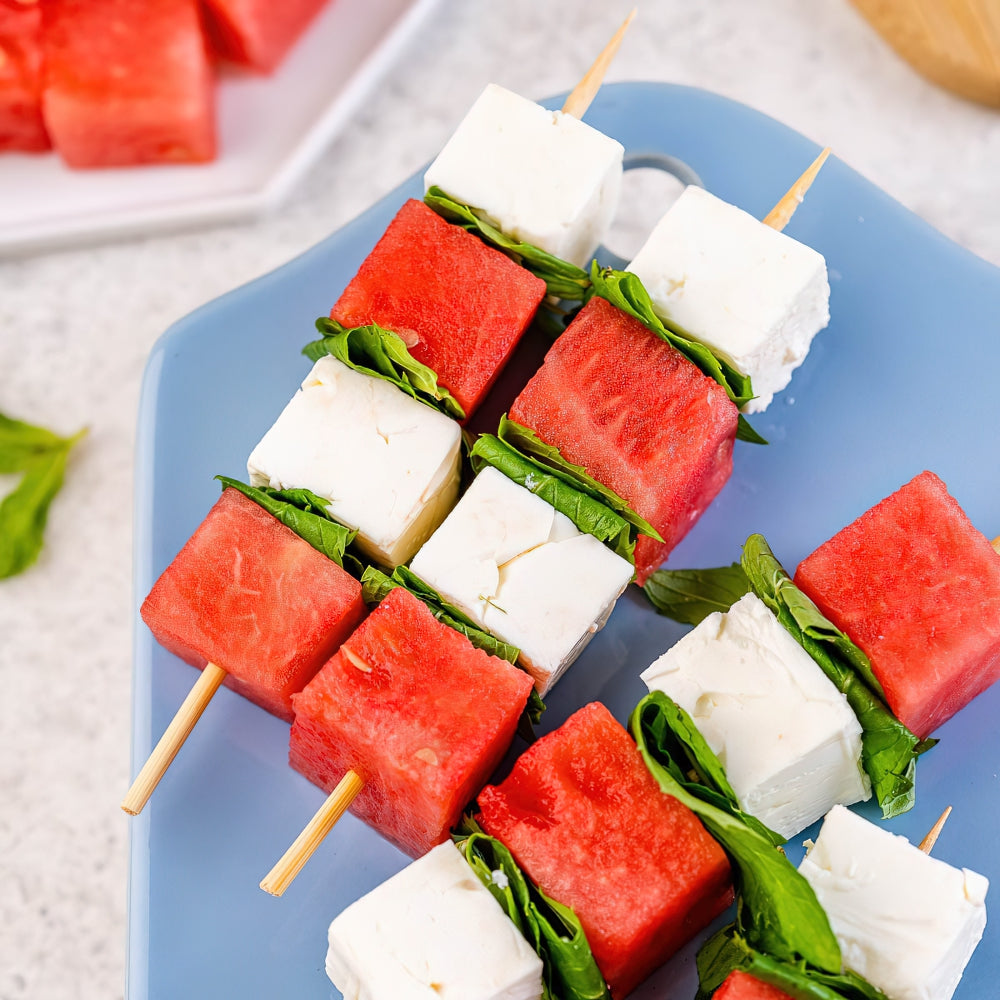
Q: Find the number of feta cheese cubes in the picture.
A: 7